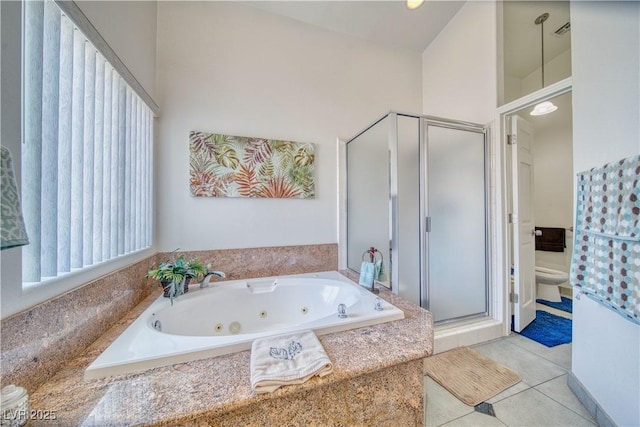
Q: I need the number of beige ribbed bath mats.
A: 1